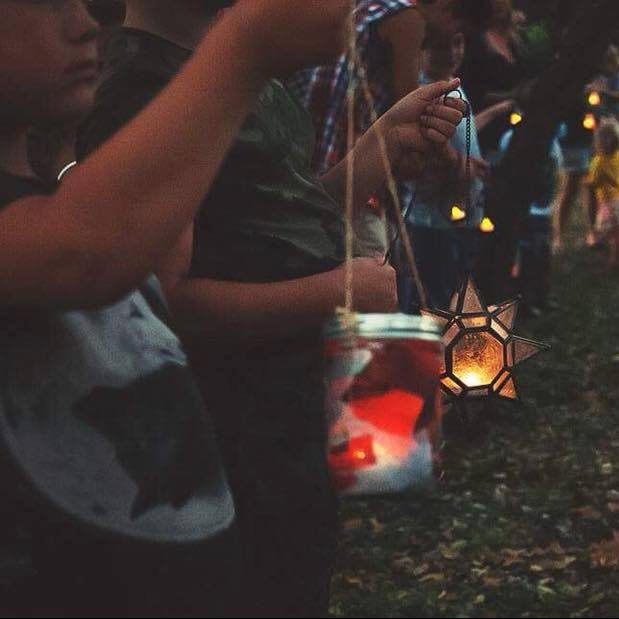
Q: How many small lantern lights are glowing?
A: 5